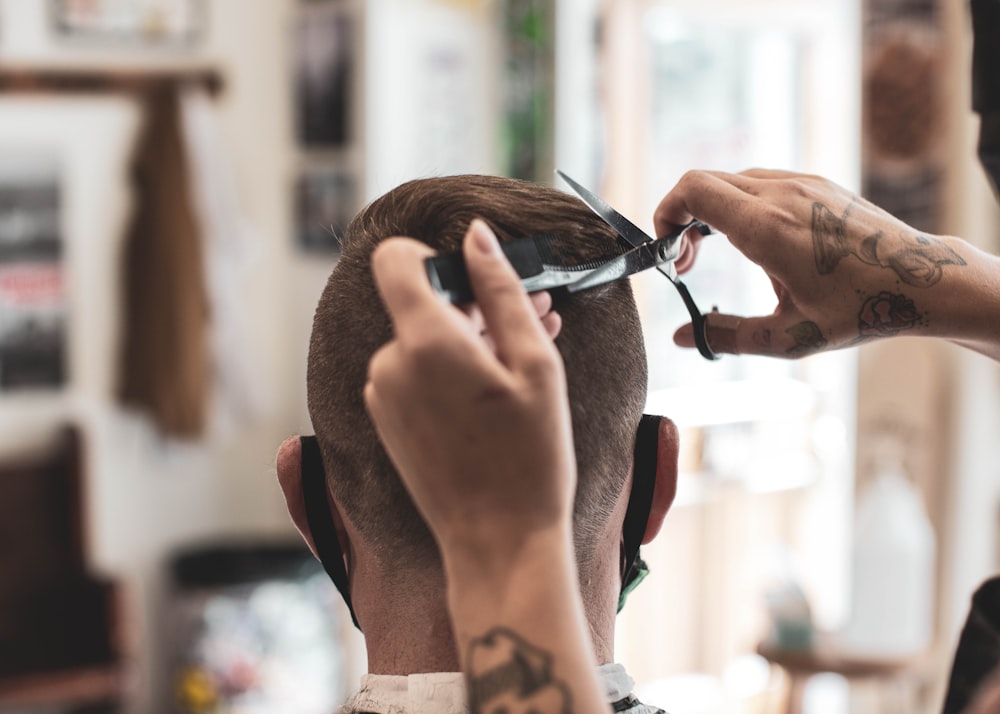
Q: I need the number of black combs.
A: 1